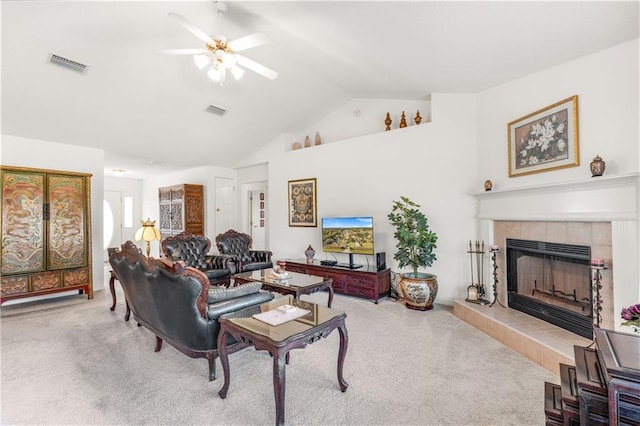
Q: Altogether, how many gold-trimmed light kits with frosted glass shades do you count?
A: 1